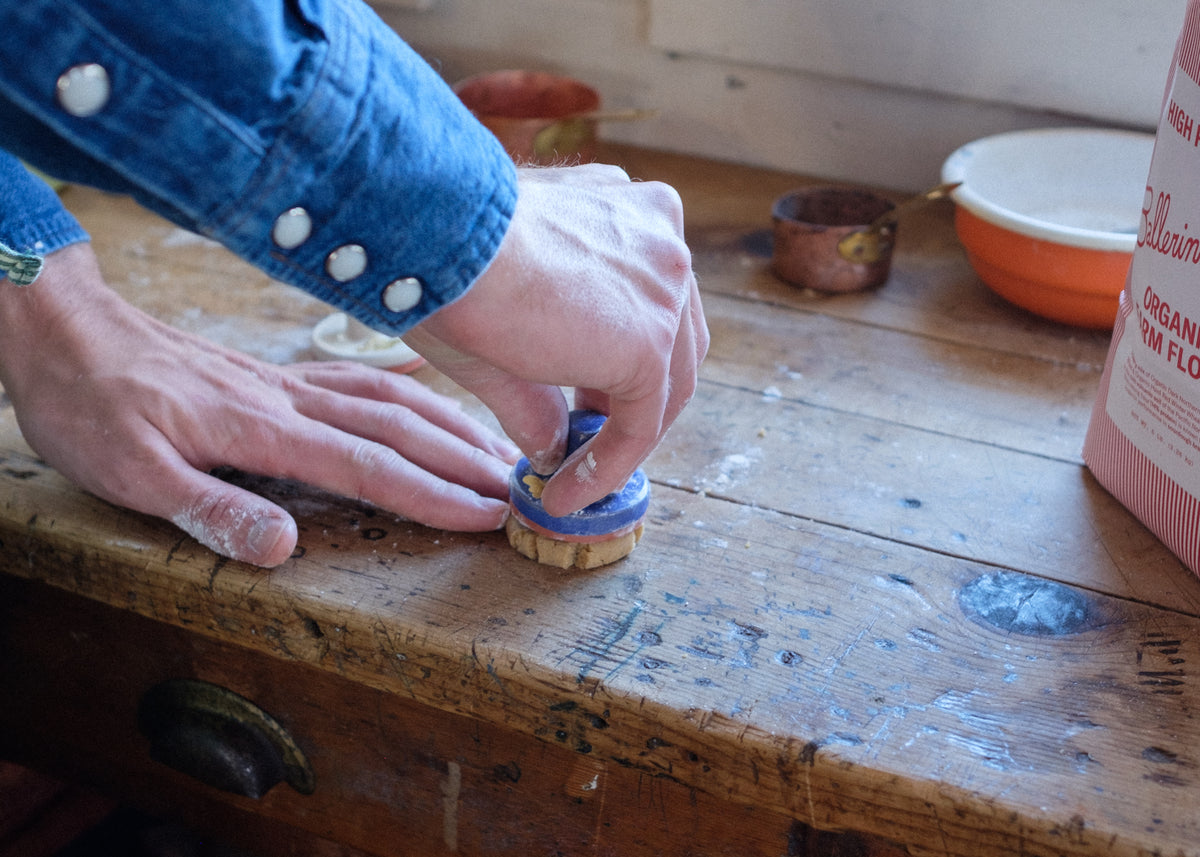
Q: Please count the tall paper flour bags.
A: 1